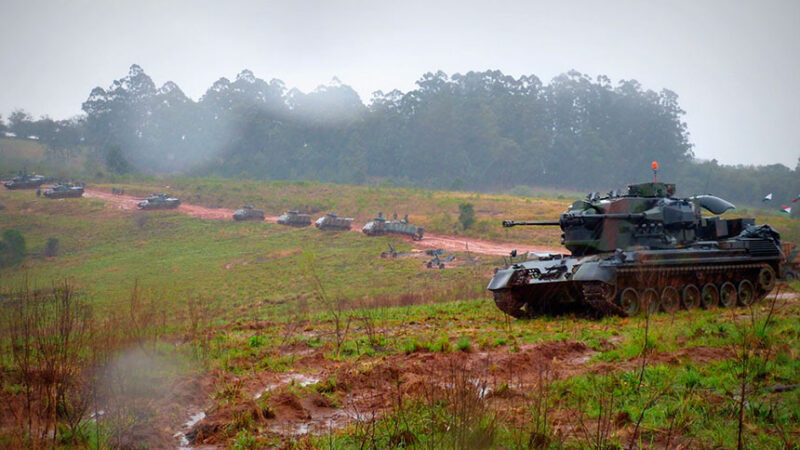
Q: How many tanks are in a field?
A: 8